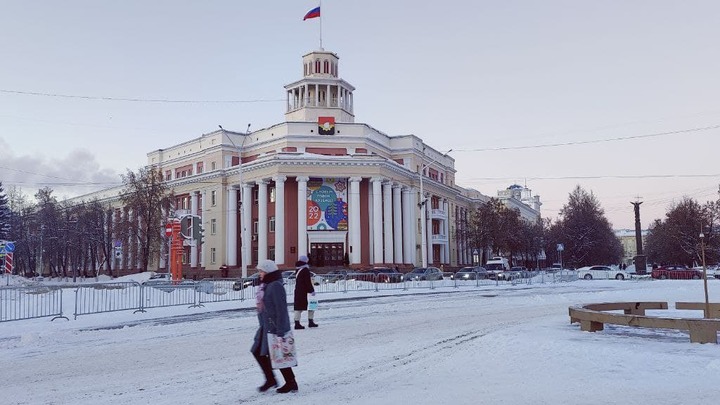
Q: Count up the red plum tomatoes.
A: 0